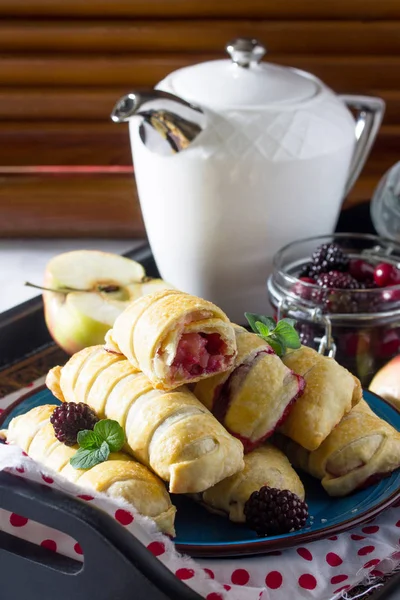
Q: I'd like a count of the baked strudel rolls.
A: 7